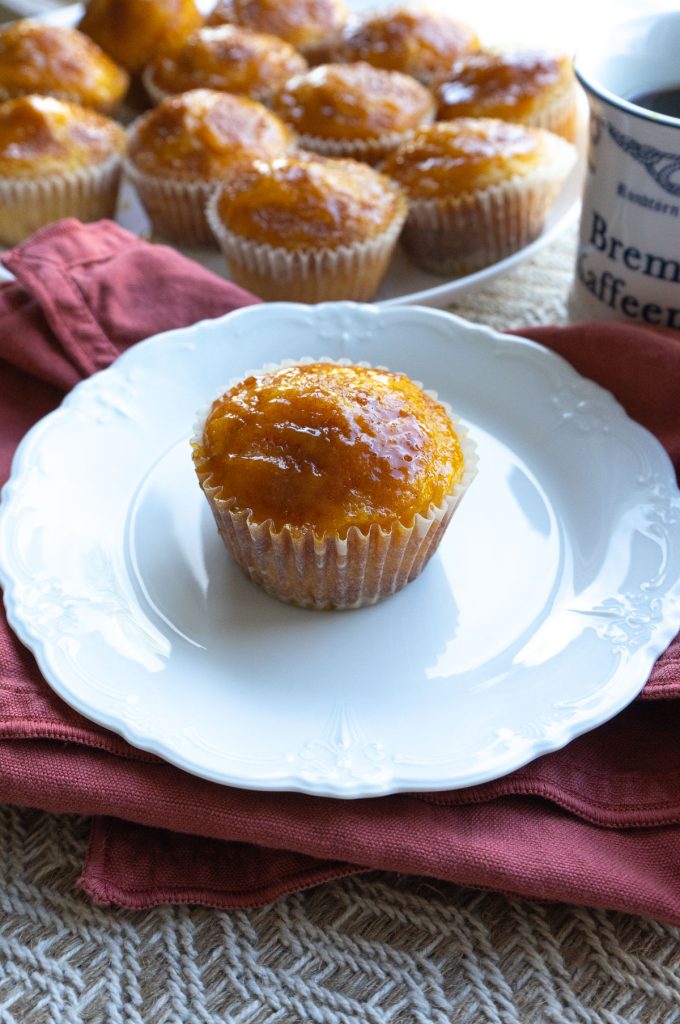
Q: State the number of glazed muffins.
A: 12